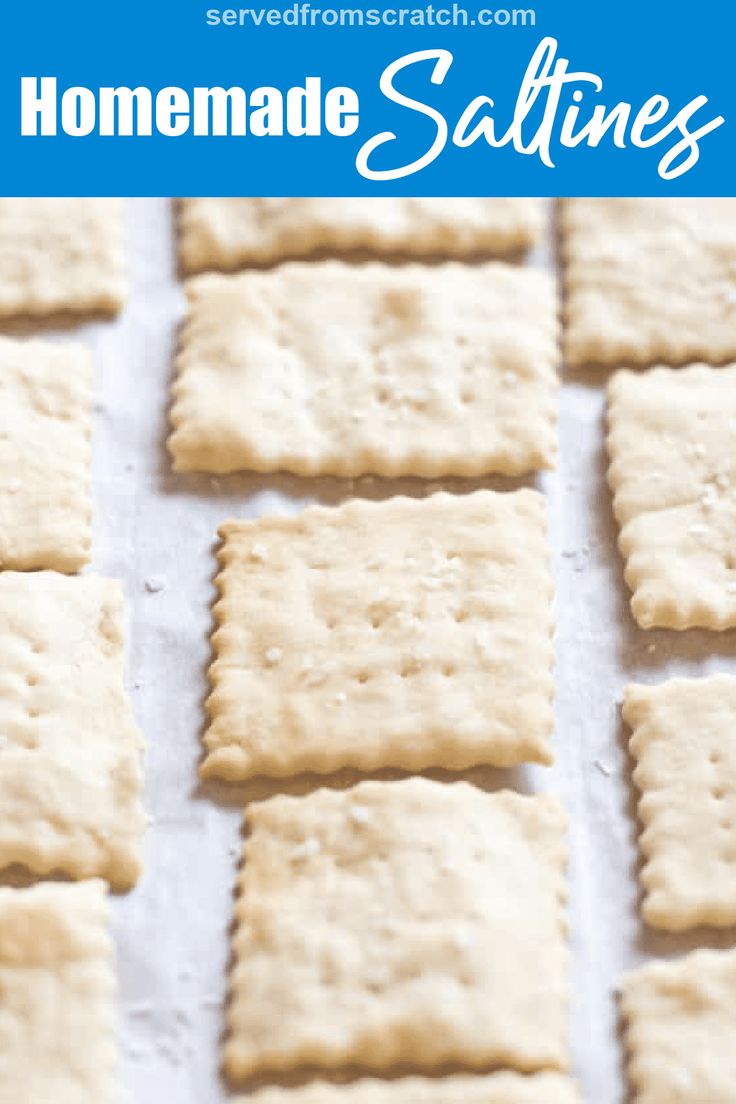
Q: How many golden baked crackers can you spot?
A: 13